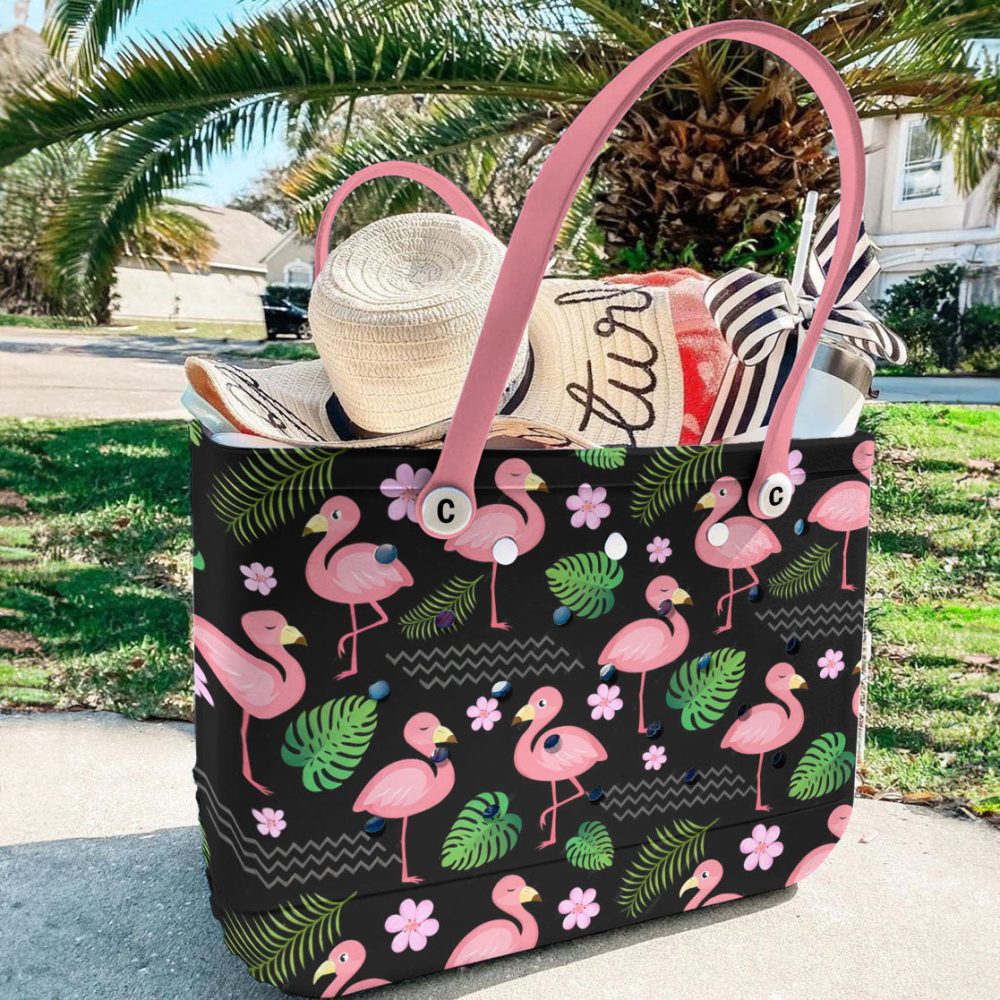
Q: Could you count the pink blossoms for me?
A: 14